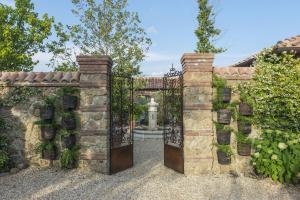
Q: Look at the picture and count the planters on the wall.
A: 14